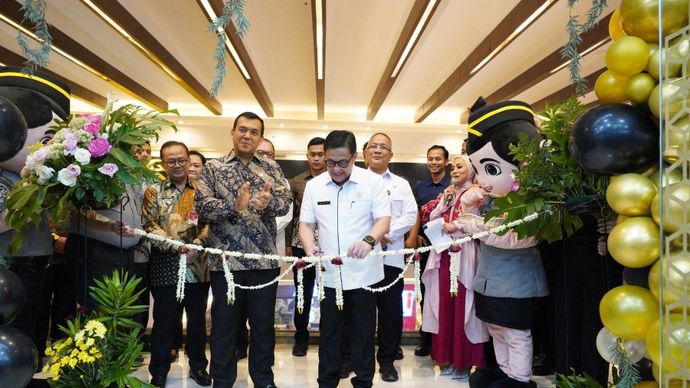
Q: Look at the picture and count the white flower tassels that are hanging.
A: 7